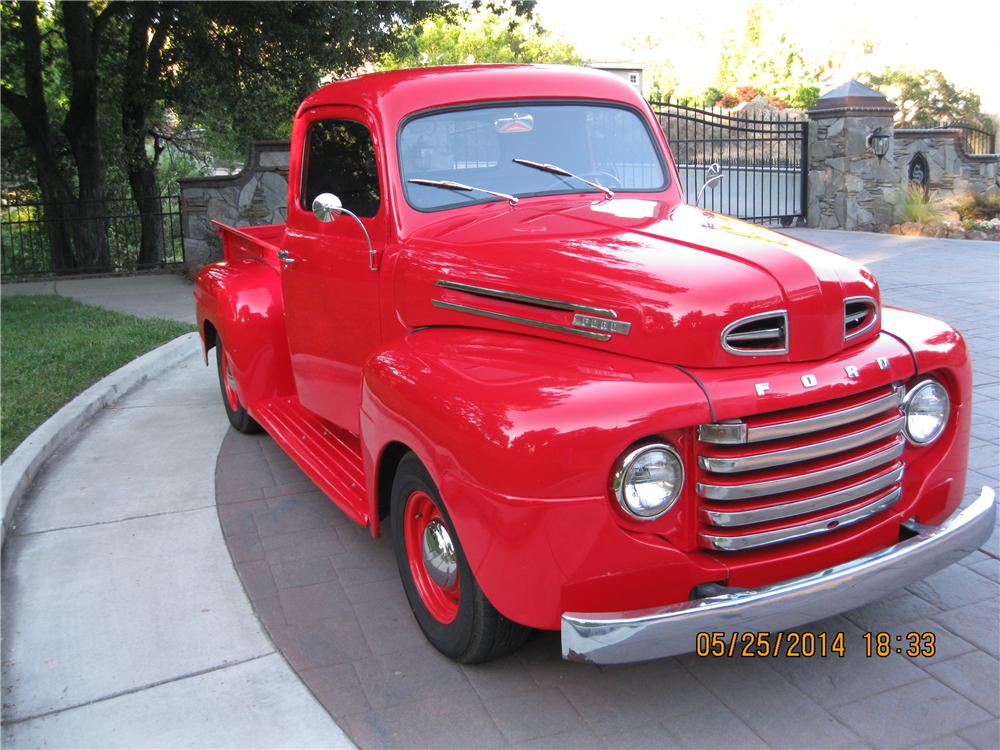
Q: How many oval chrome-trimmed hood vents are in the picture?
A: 2